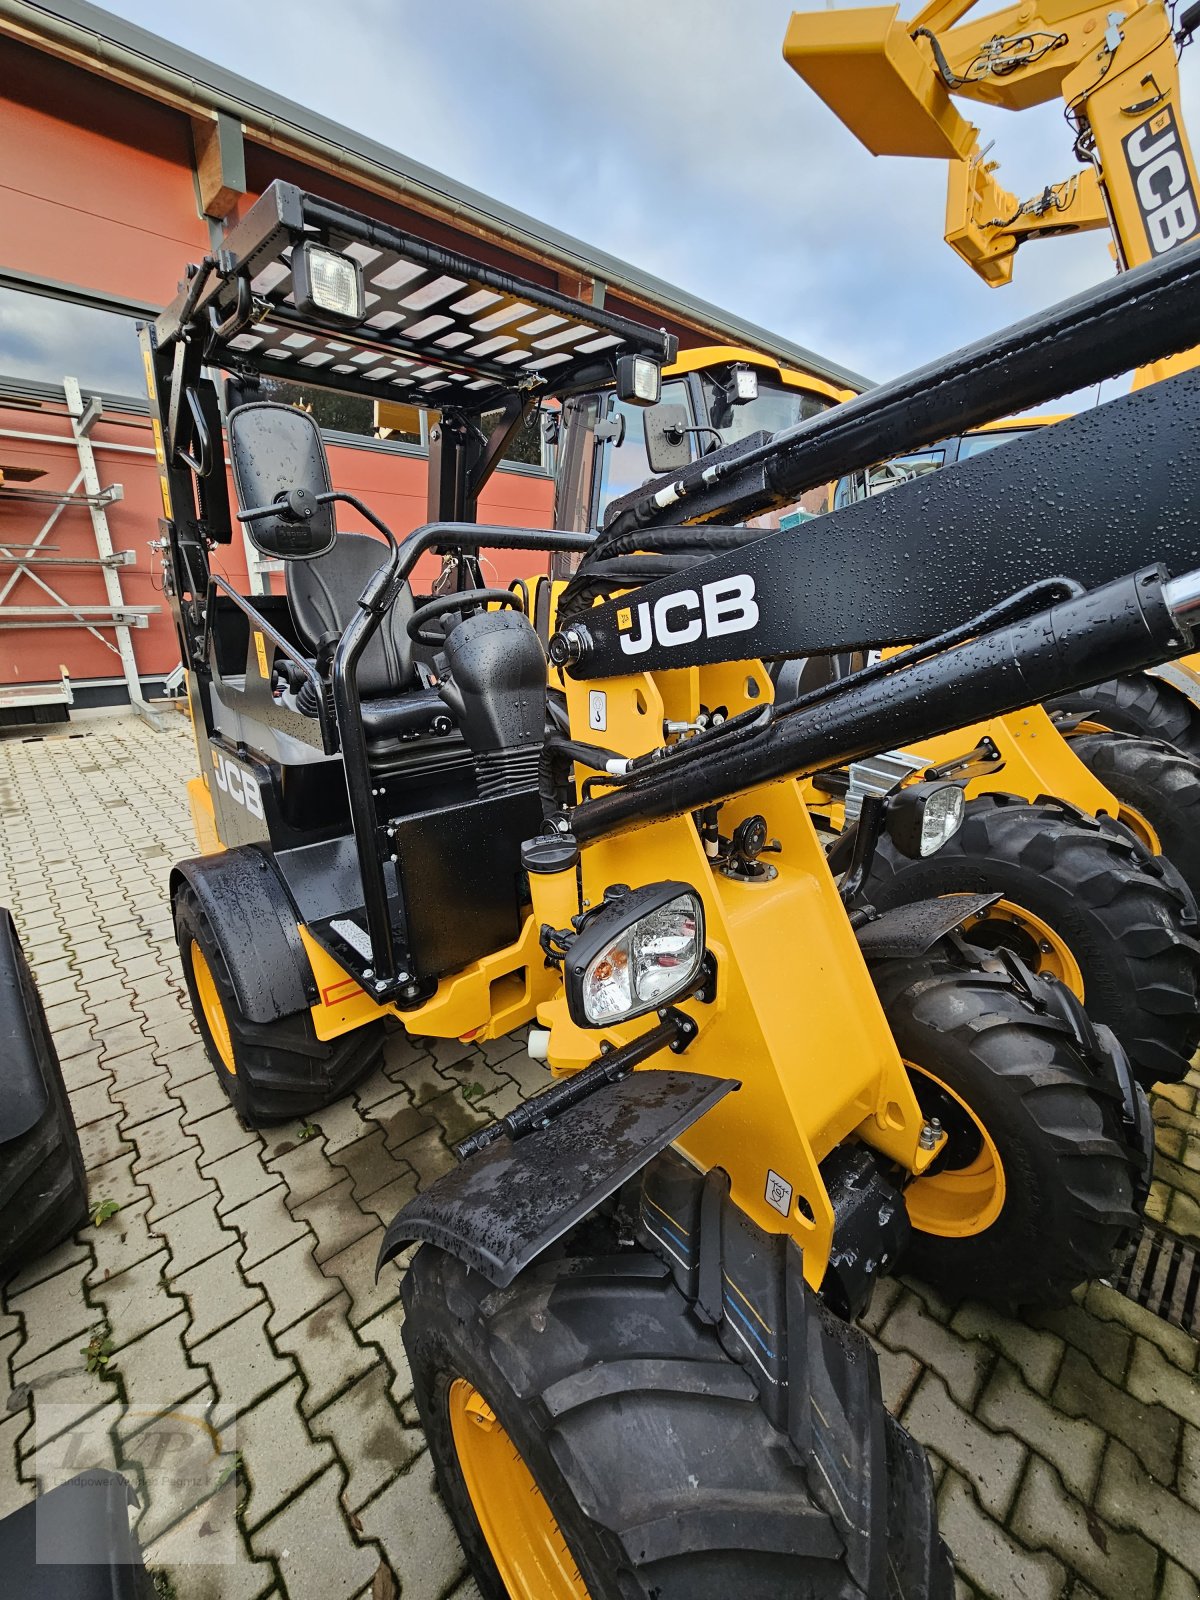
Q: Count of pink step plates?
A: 0